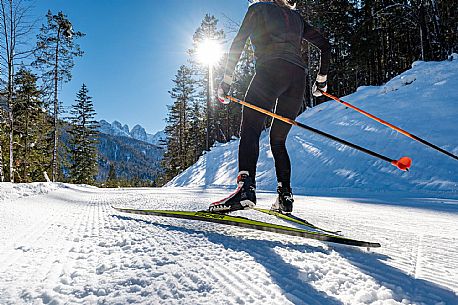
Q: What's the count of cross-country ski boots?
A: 2